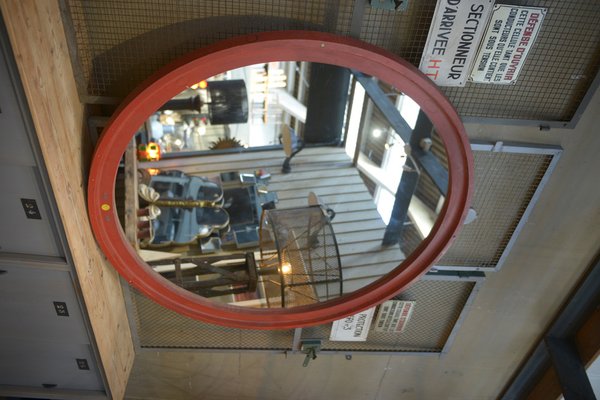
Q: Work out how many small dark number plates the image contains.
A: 3